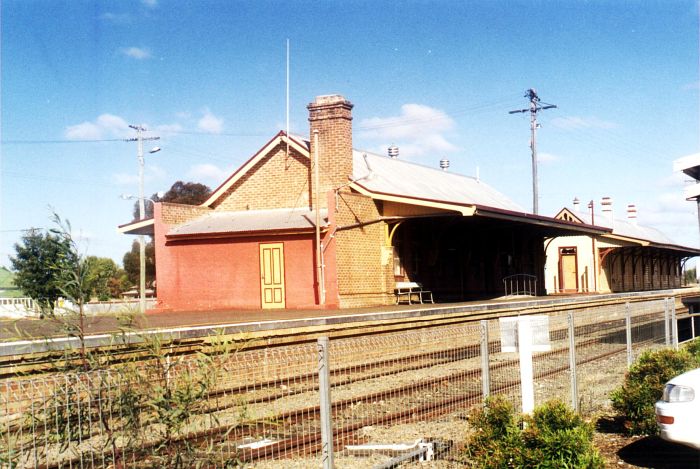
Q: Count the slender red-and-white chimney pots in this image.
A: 2